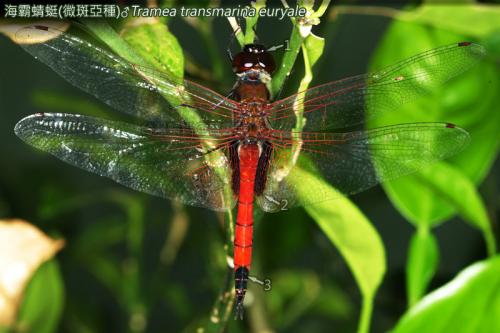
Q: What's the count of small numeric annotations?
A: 3